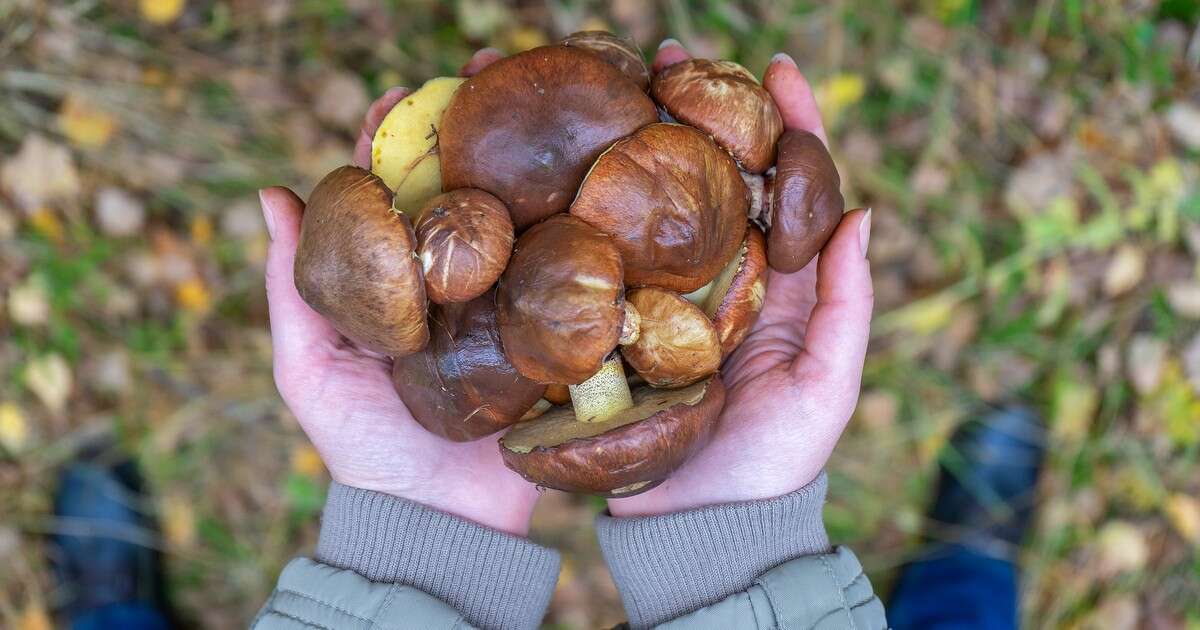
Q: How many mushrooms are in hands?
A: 13